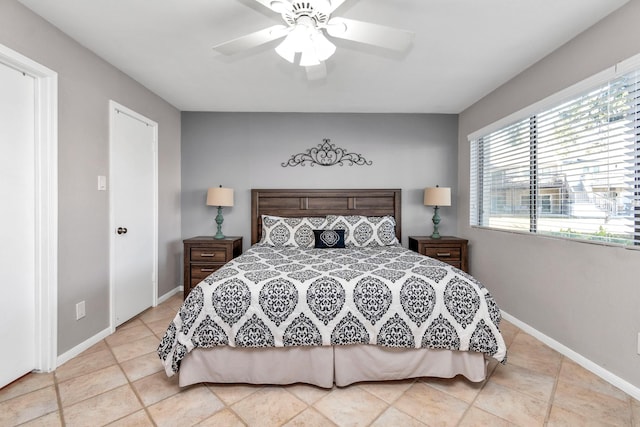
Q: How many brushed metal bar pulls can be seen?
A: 3